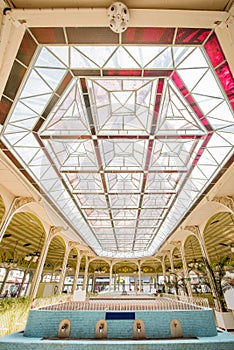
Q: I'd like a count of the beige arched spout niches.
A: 4